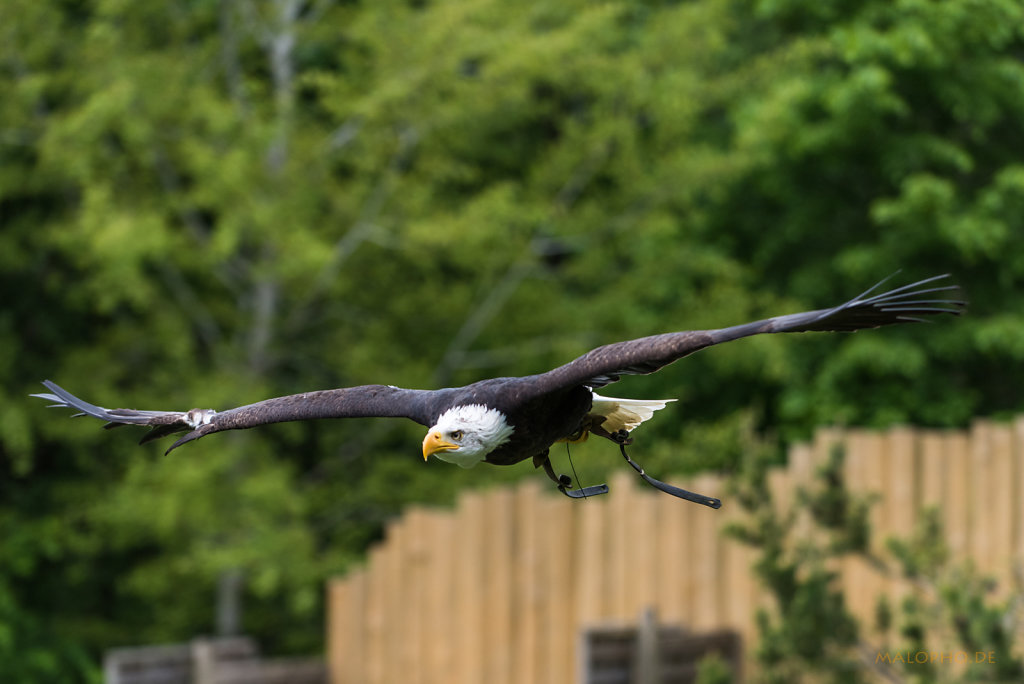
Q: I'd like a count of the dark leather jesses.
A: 2